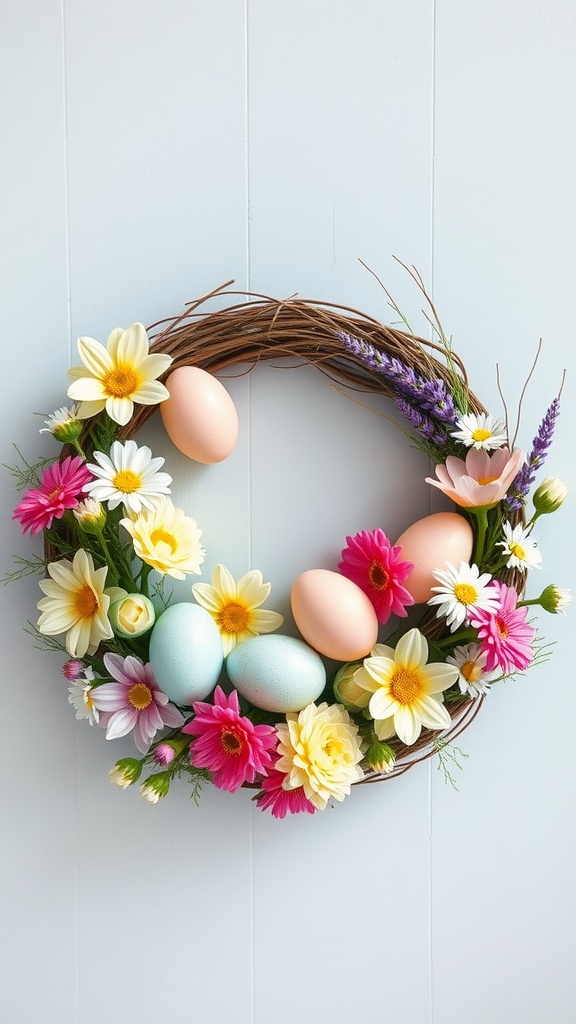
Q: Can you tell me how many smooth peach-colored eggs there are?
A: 3